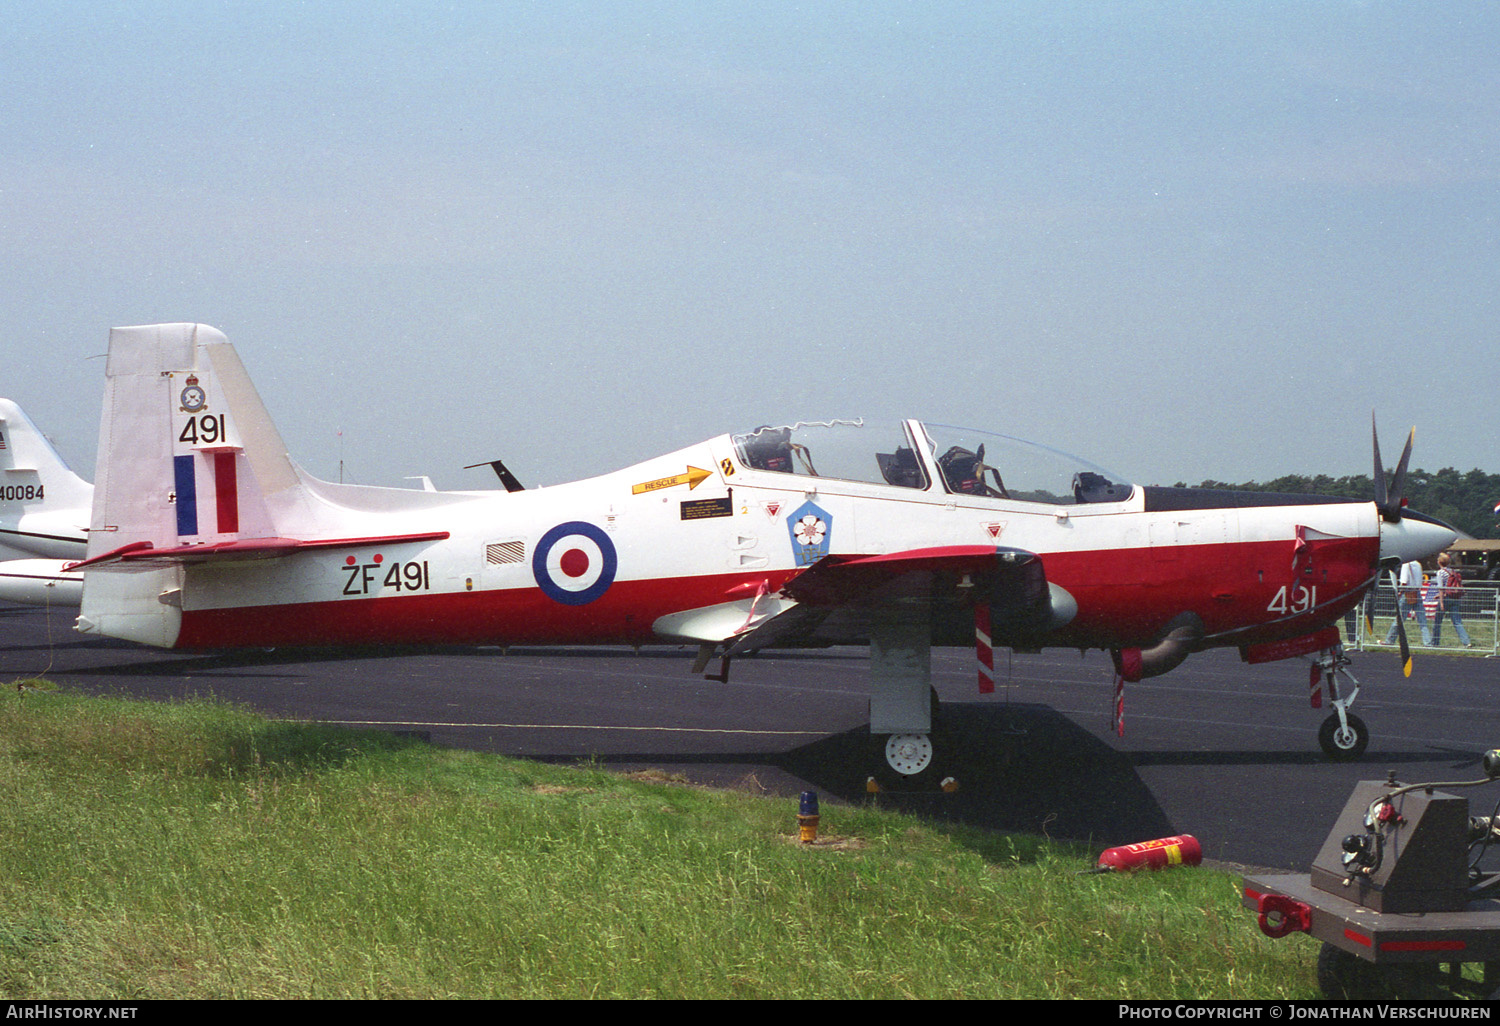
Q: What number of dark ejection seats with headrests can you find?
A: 2